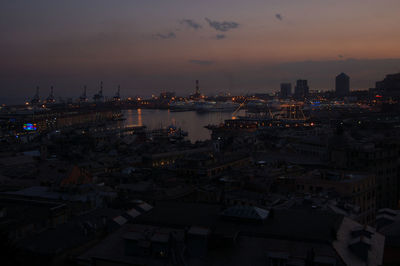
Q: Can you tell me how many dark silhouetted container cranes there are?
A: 5